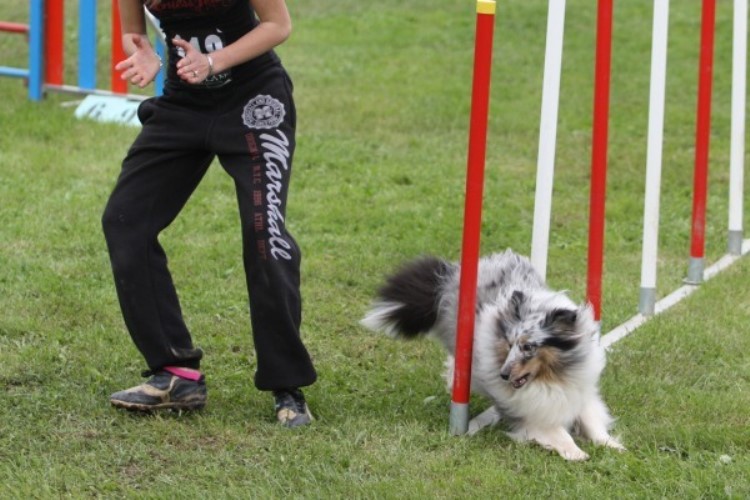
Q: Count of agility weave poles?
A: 6